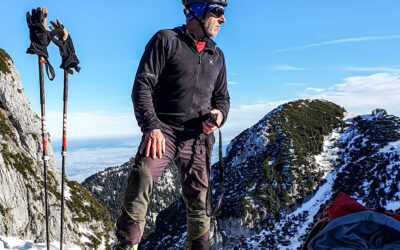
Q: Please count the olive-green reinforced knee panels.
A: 2